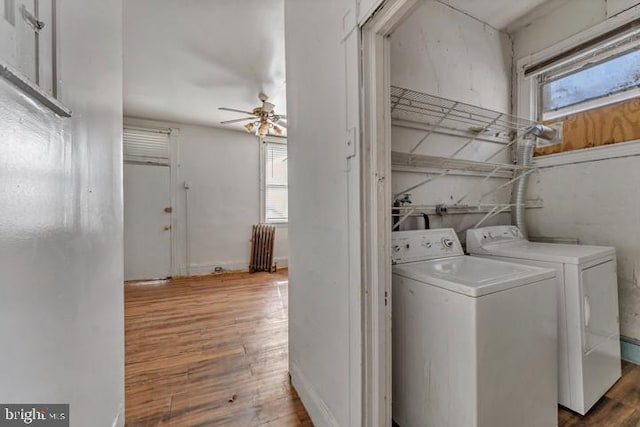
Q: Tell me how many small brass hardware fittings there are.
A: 2